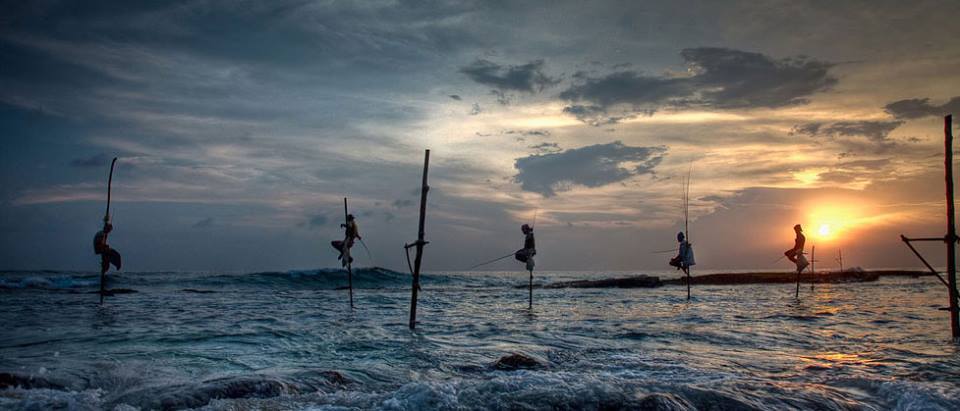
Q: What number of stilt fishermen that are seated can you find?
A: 5